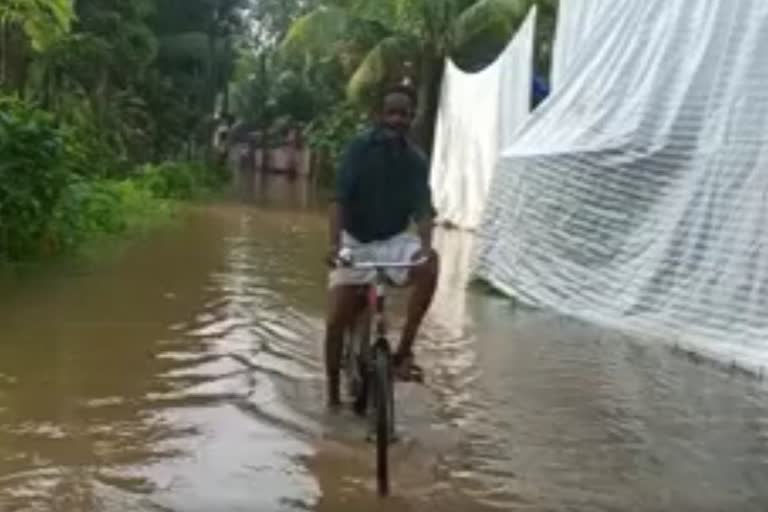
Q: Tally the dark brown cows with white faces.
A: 0